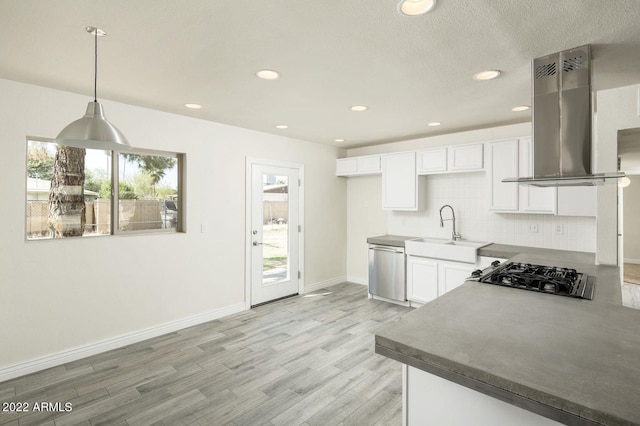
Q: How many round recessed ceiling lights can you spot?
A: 9